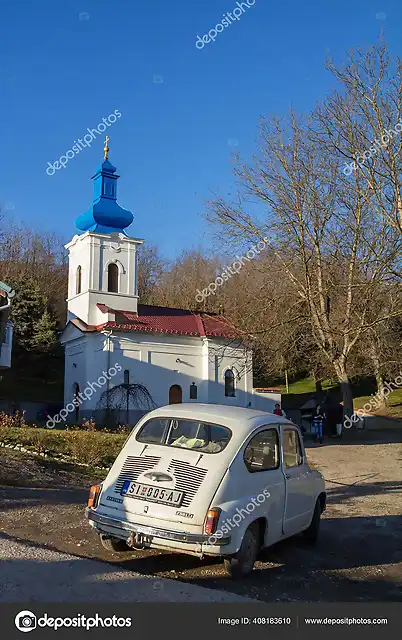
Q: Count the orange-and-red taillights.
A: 2